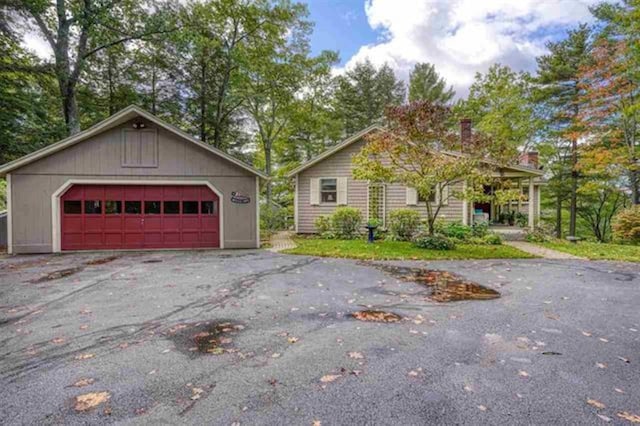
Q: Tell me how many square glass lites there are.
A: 8